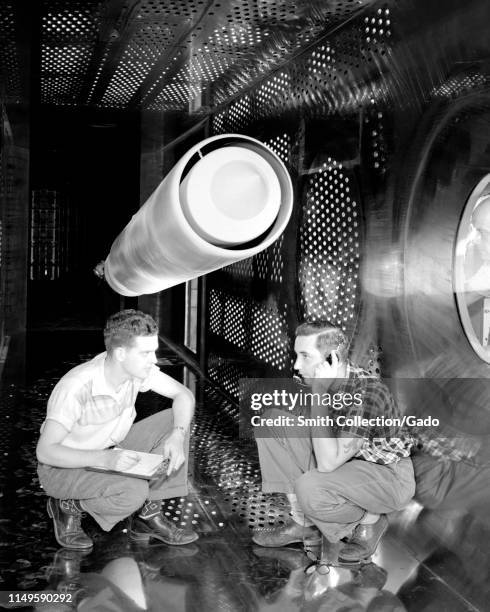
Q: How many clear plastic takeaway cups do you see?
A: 0